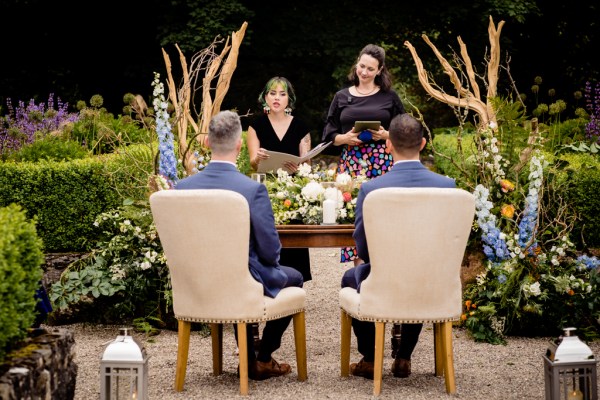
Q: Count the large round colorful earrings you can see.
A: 2